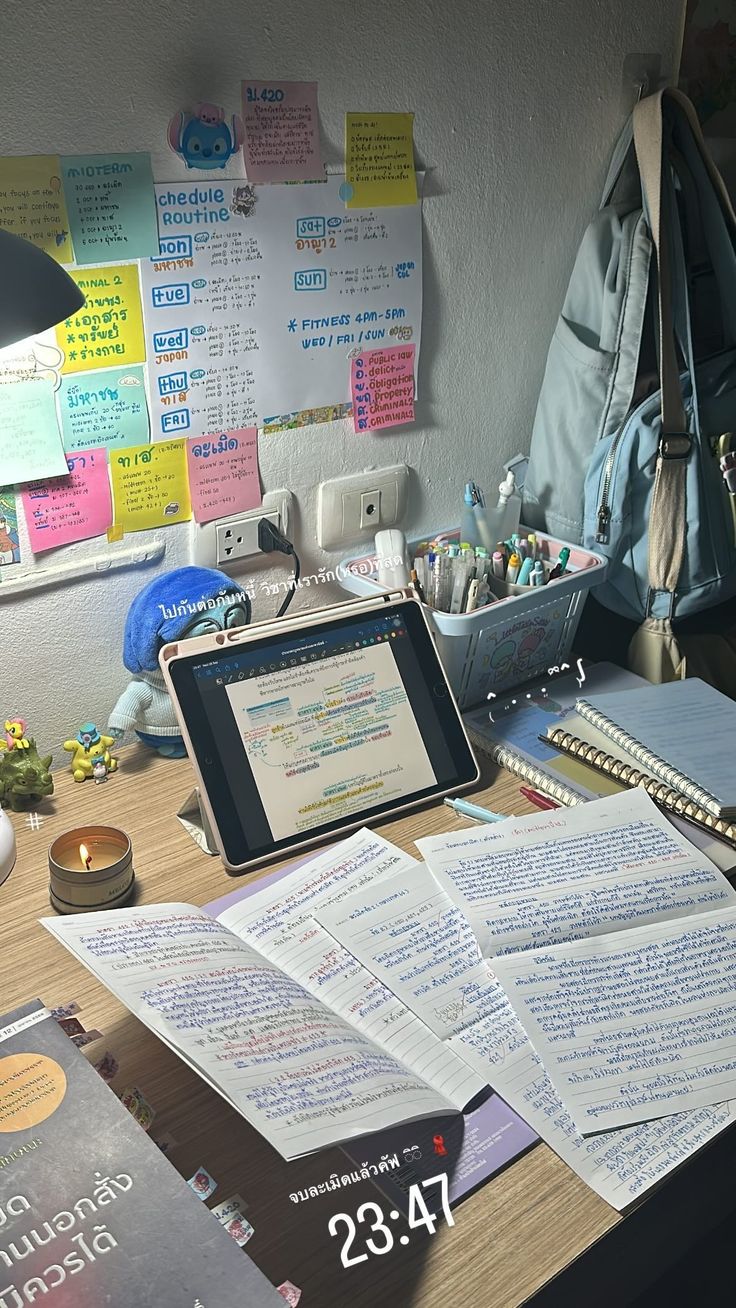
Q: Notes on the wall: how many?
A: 11